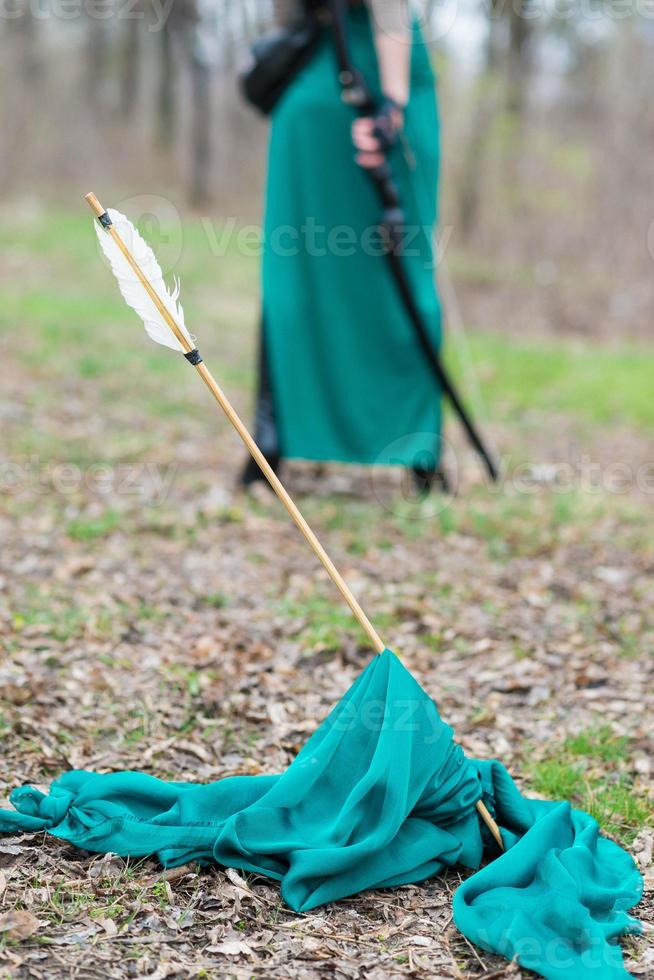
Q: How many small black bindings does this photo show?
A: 2